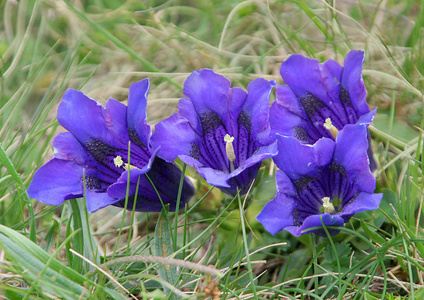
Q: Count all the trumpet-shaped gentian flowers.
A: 4